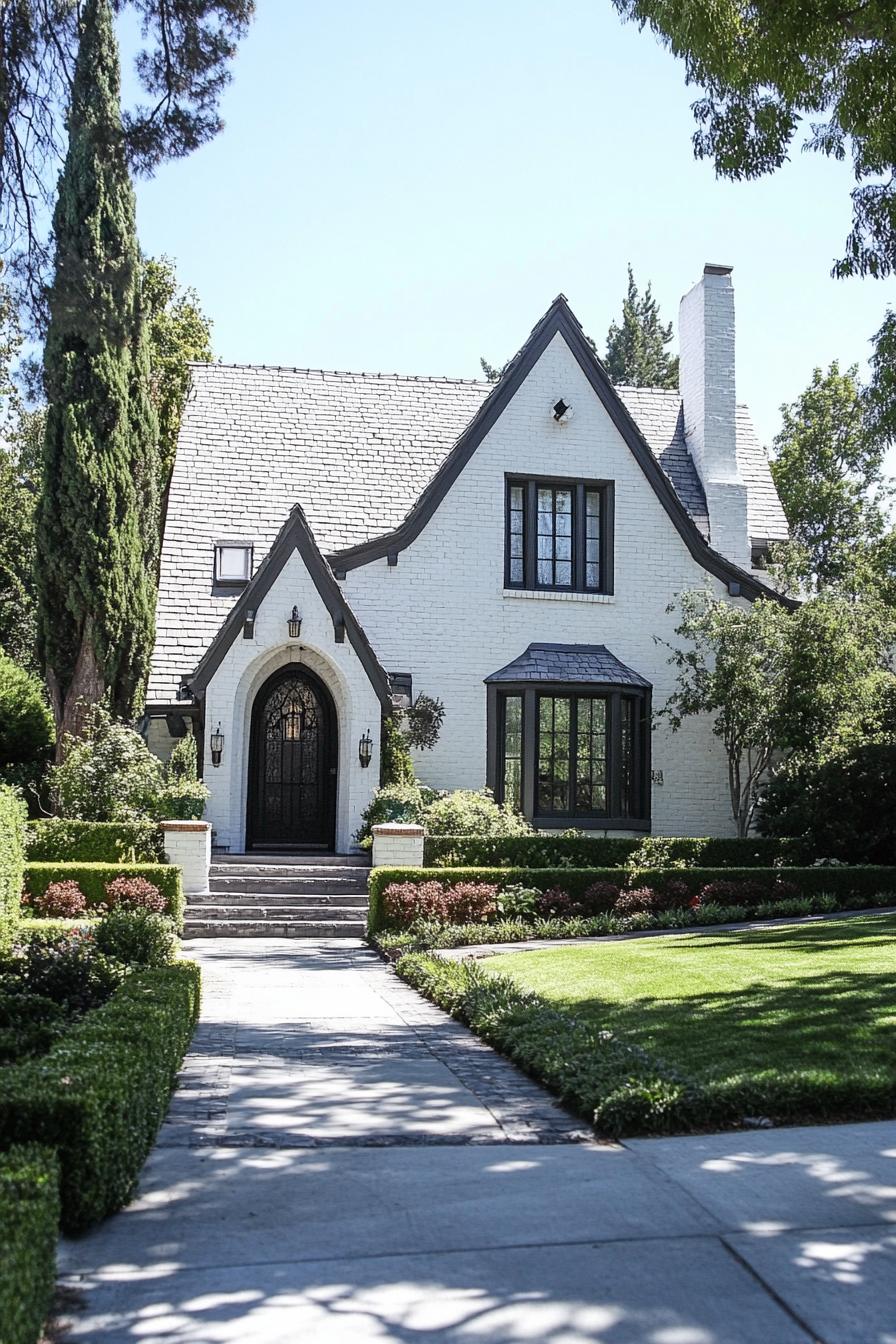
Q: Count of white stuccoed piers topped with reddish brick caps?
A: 2